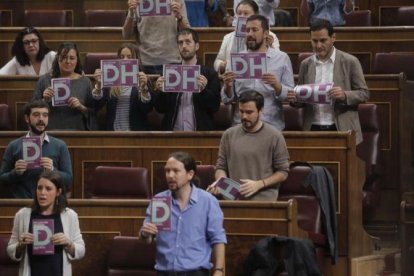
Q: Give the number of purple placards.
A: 11